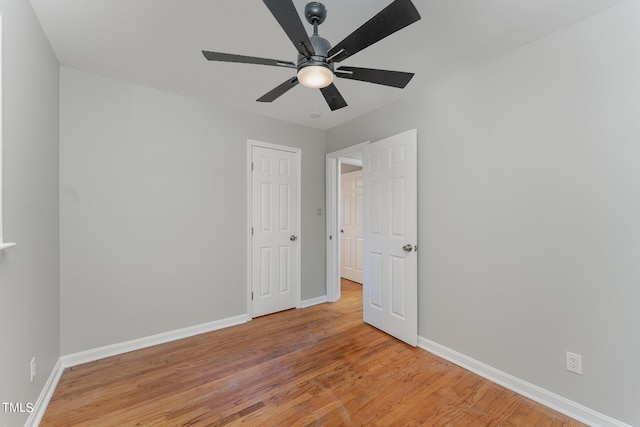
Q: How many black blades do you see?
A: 6